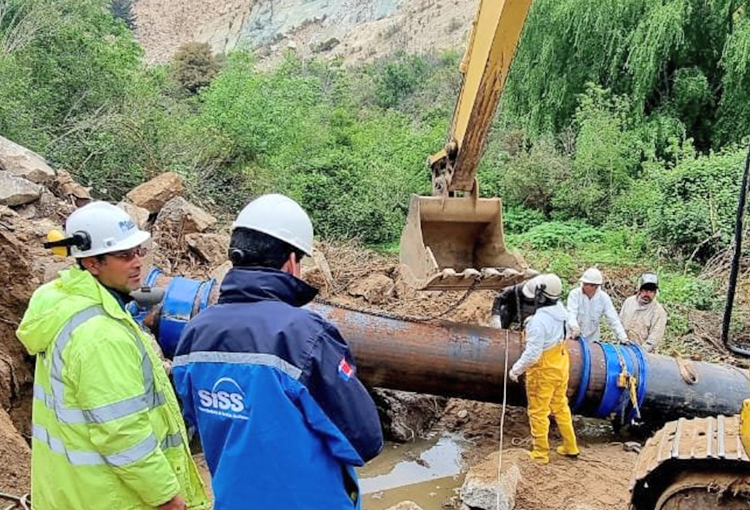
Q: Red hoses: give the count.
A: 0